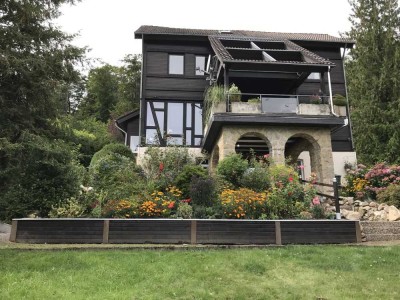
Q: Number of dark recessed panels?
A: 4